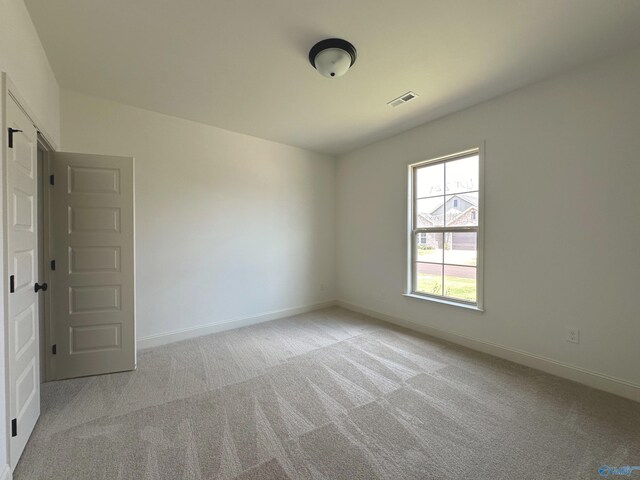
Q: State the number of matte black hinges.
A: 6